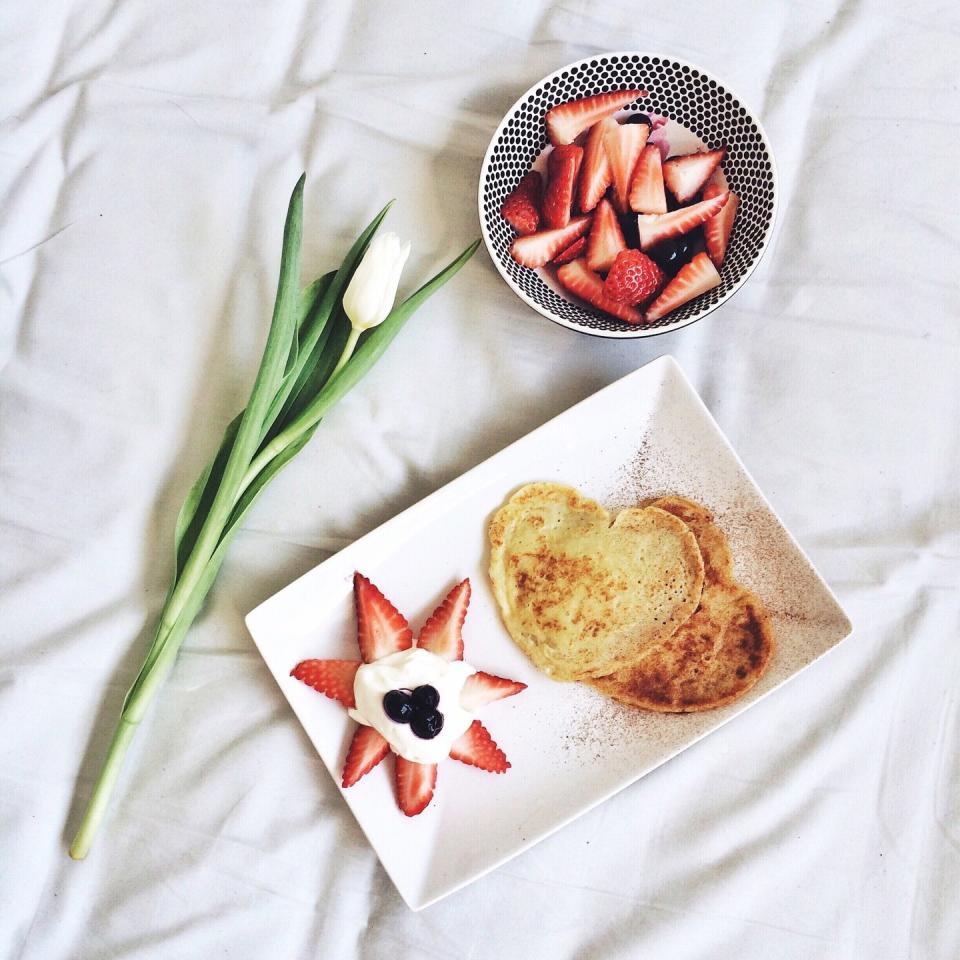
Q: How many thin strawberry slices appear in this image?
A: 7